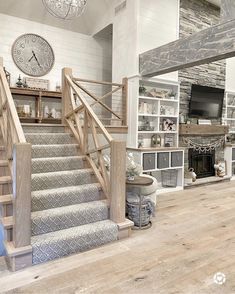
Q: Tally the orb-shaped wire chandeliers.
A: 1